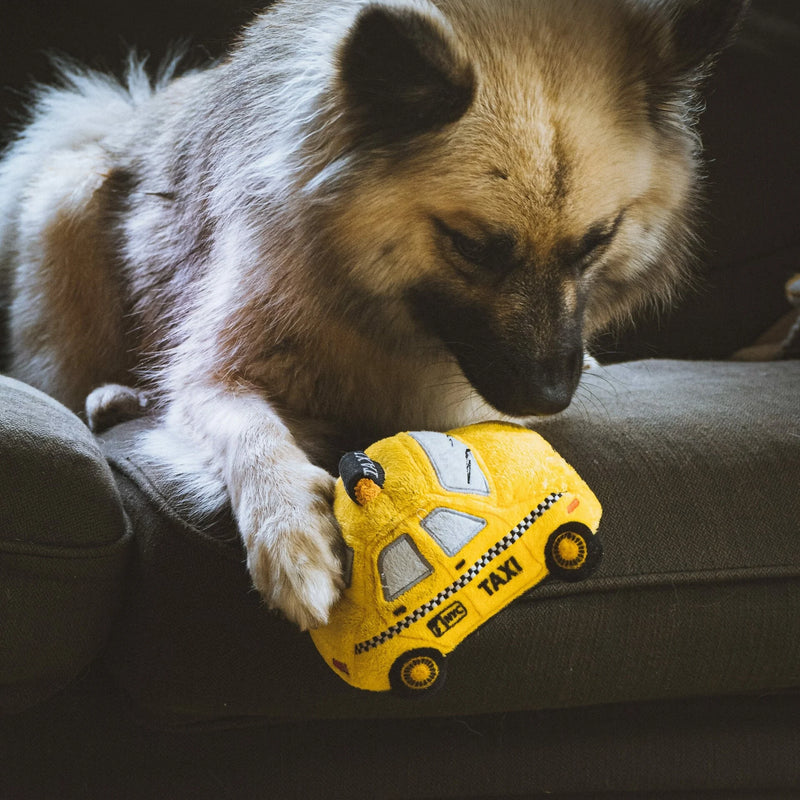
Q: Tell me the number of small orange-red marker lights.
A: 2